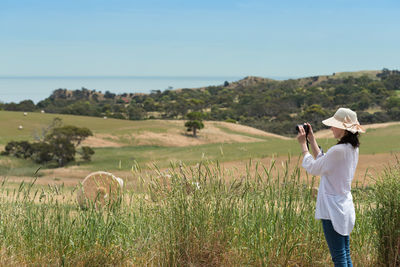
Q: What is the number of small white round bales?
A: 4